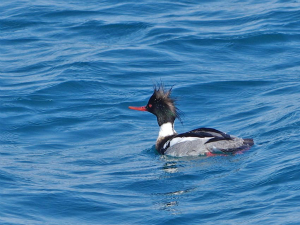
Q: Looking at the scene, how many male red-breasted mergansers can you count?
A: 1